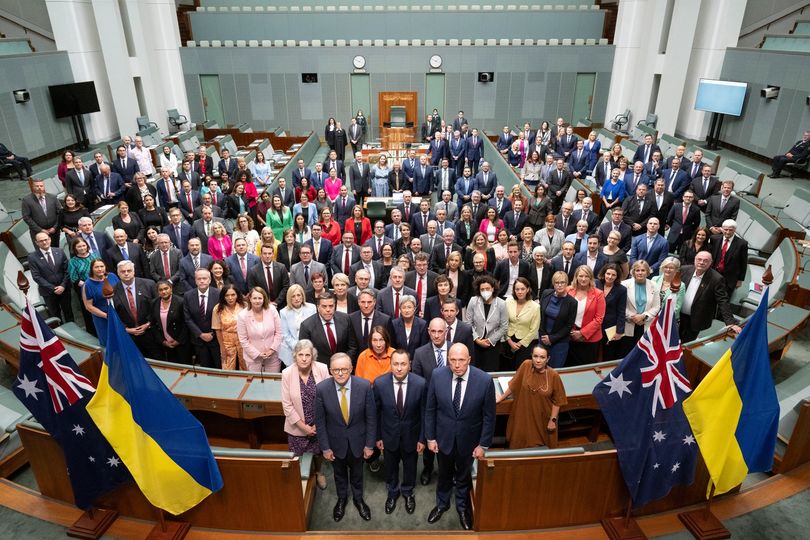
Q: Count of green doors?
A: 4